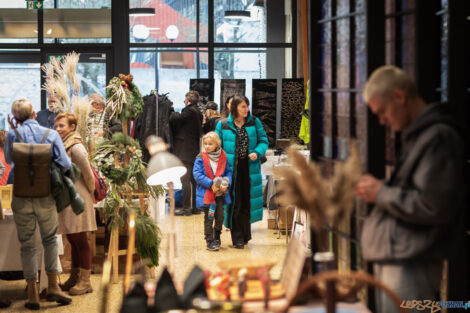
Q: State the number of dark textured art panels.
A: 4